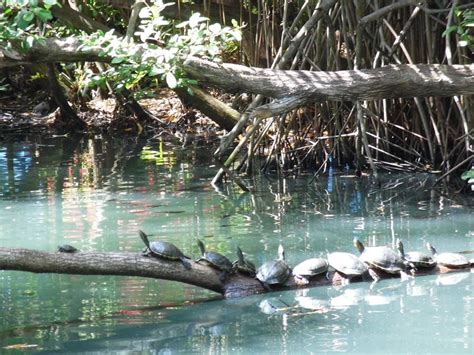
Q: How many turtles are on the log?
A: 10